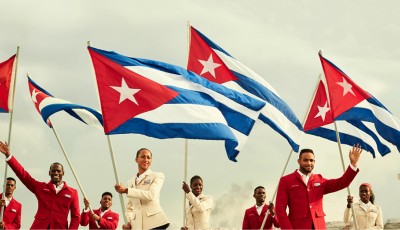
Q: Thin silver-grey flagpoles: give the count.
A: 6